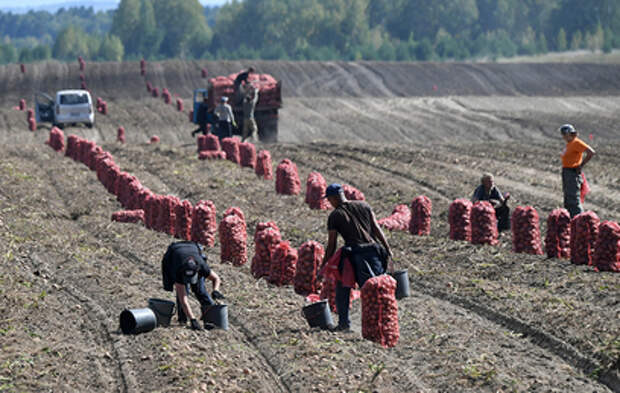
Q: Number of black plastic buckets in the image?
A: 5